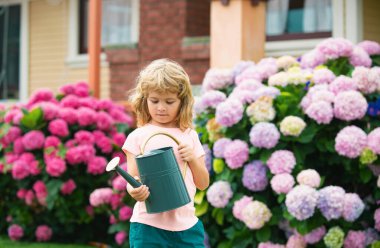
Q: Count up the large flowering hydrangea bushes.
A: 2